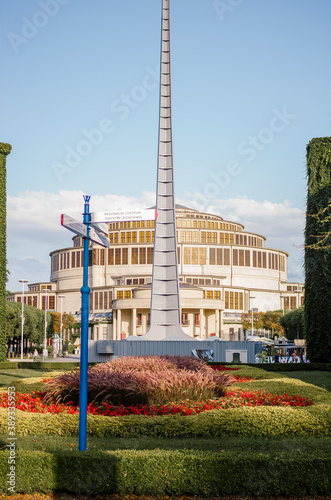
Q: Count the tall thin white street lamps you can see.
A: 6